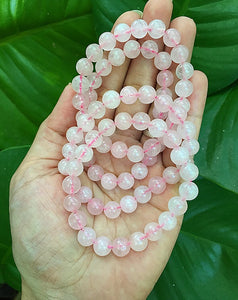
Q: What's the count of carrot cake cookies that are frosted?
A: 0